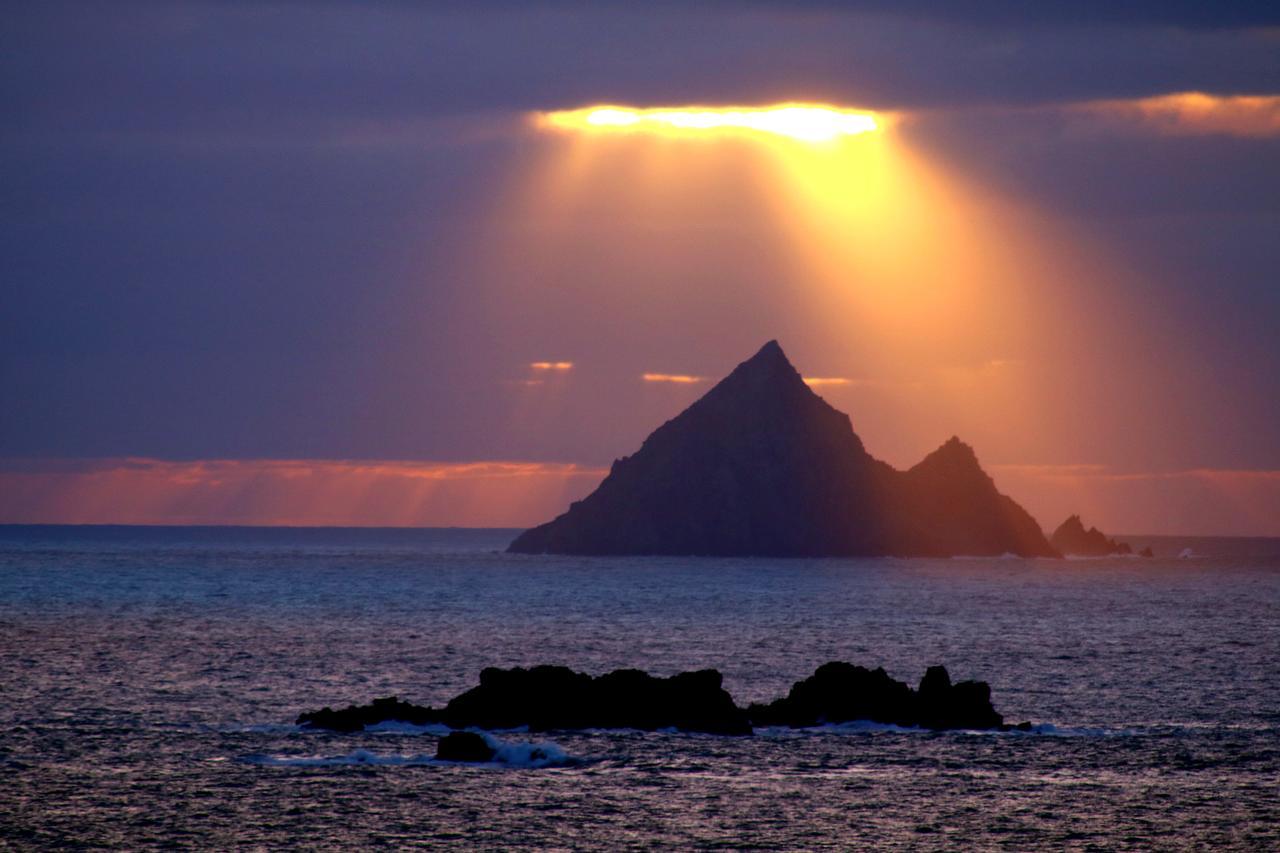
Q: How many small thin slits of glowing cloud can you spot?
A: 3